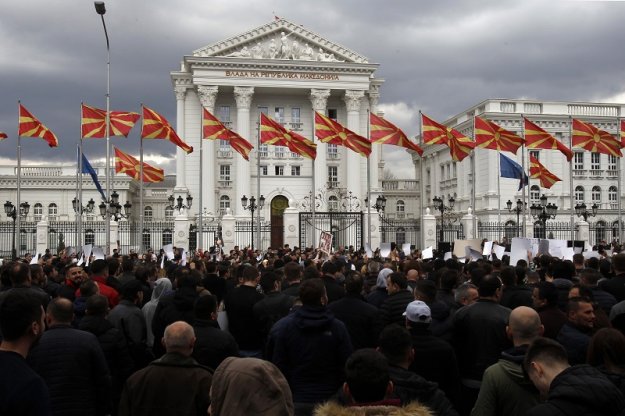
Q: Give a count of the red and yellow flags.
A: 15